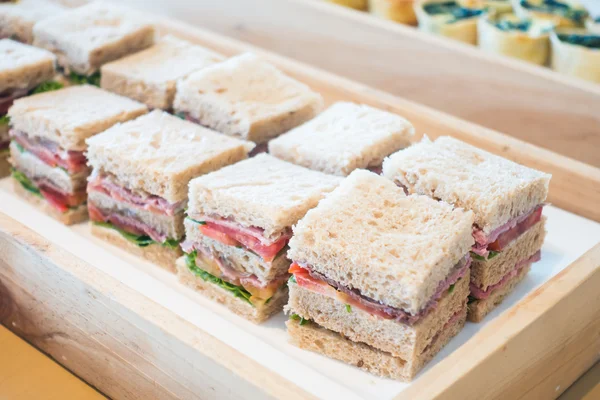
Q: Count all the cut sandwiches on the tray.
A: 11